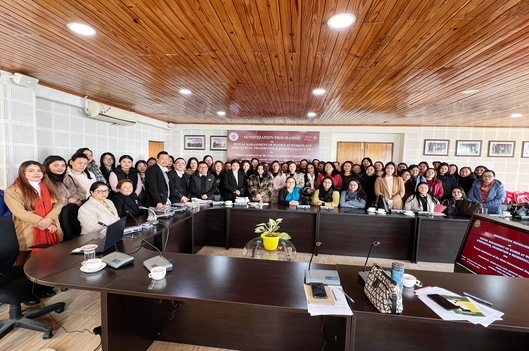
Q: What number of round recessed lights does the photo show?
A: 8